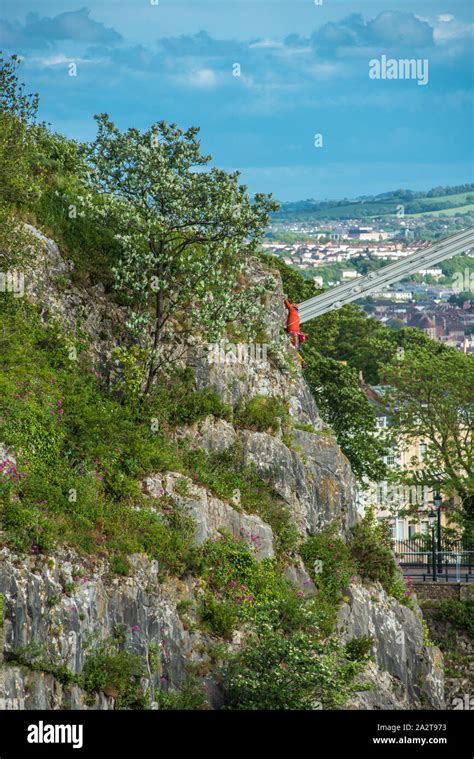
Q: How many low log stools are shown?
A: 0